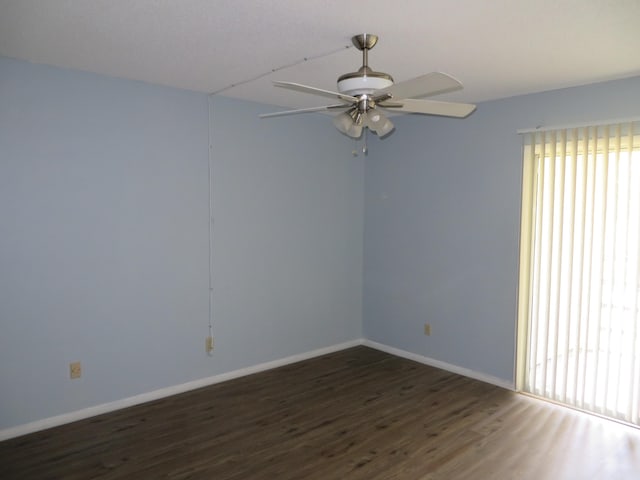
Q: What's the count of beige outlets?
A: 3